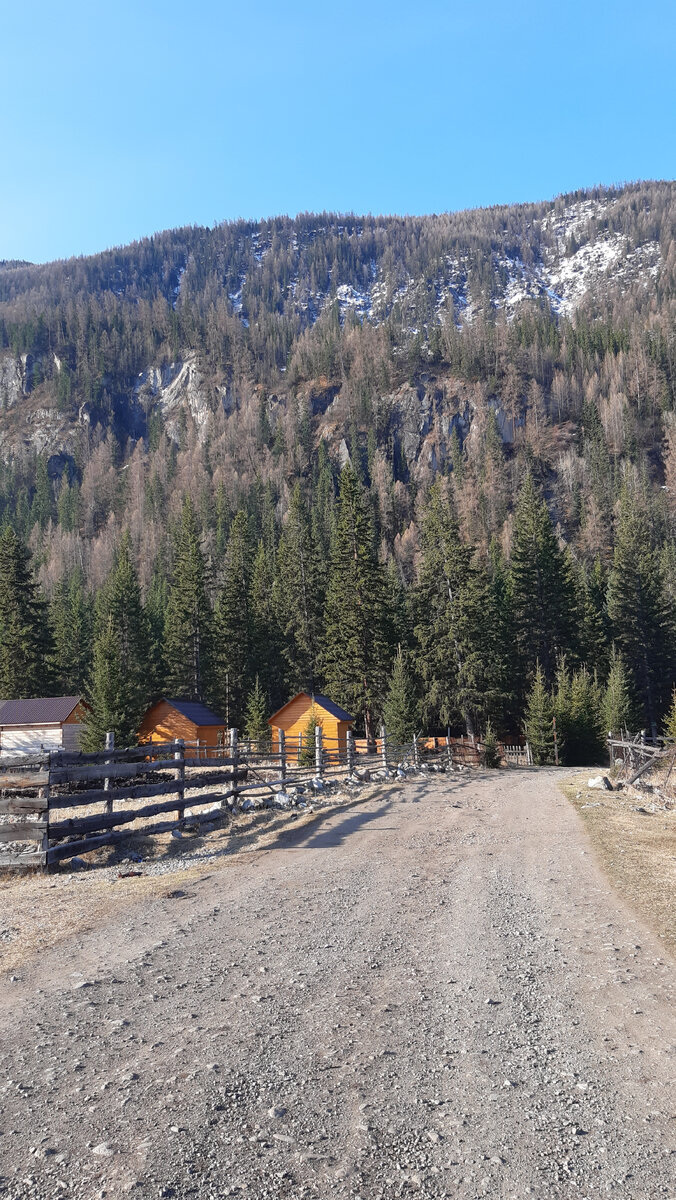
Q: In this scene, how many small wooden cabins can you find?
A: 3